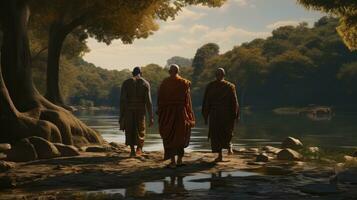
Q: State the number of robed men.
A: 3